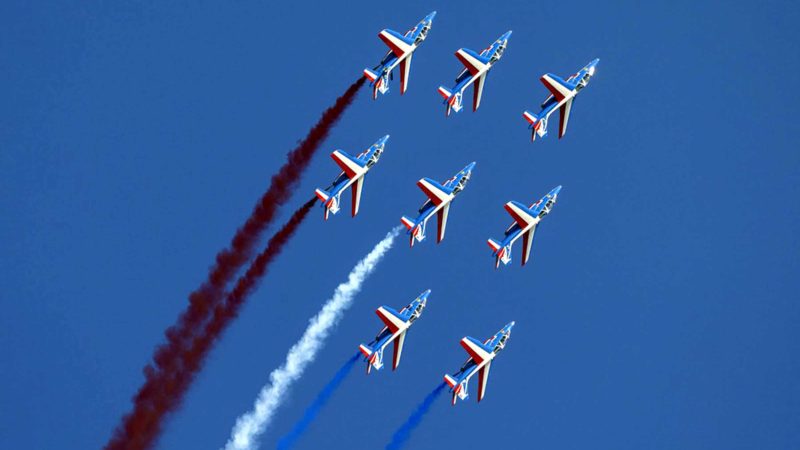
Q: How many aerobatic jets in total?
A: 8